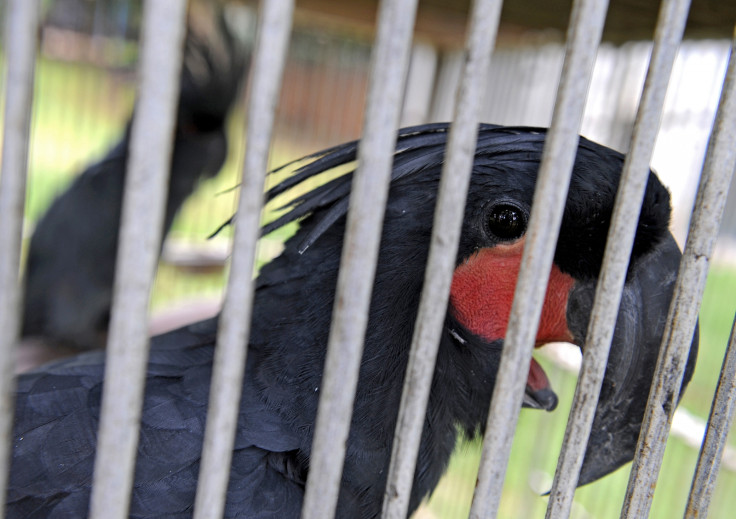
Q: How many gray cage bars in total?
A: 9